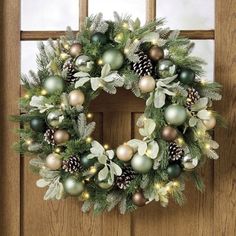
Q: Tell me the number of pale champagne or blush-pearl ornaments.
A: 5